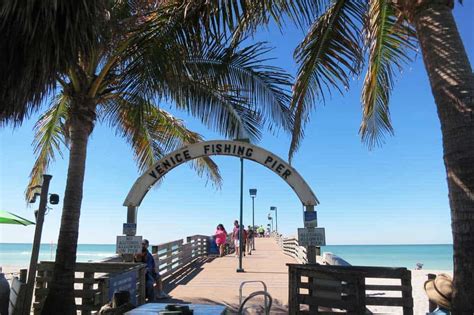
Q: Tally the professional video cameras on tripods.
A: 0